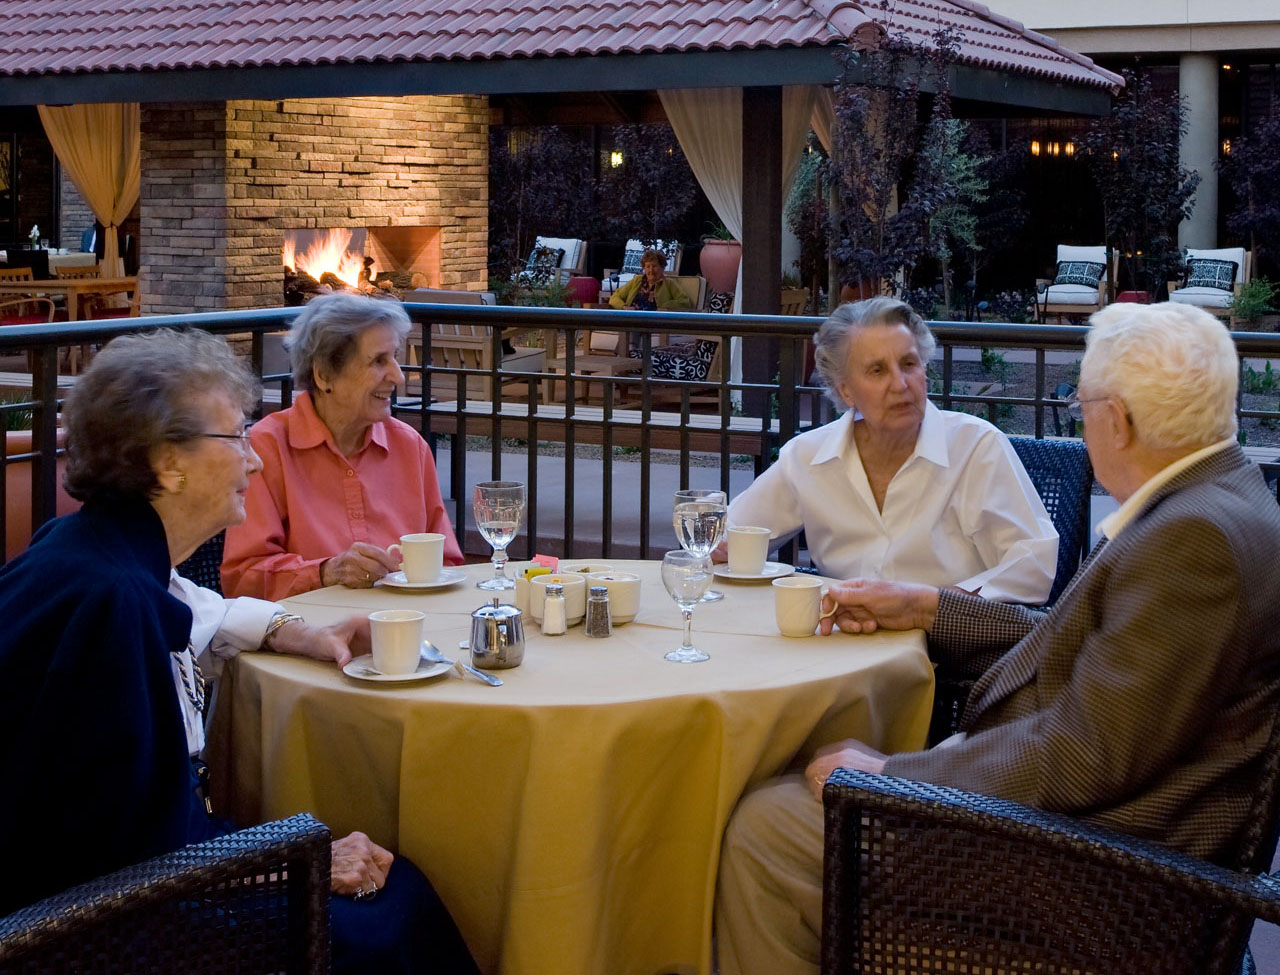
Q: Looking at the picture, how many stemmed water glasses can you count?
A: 3